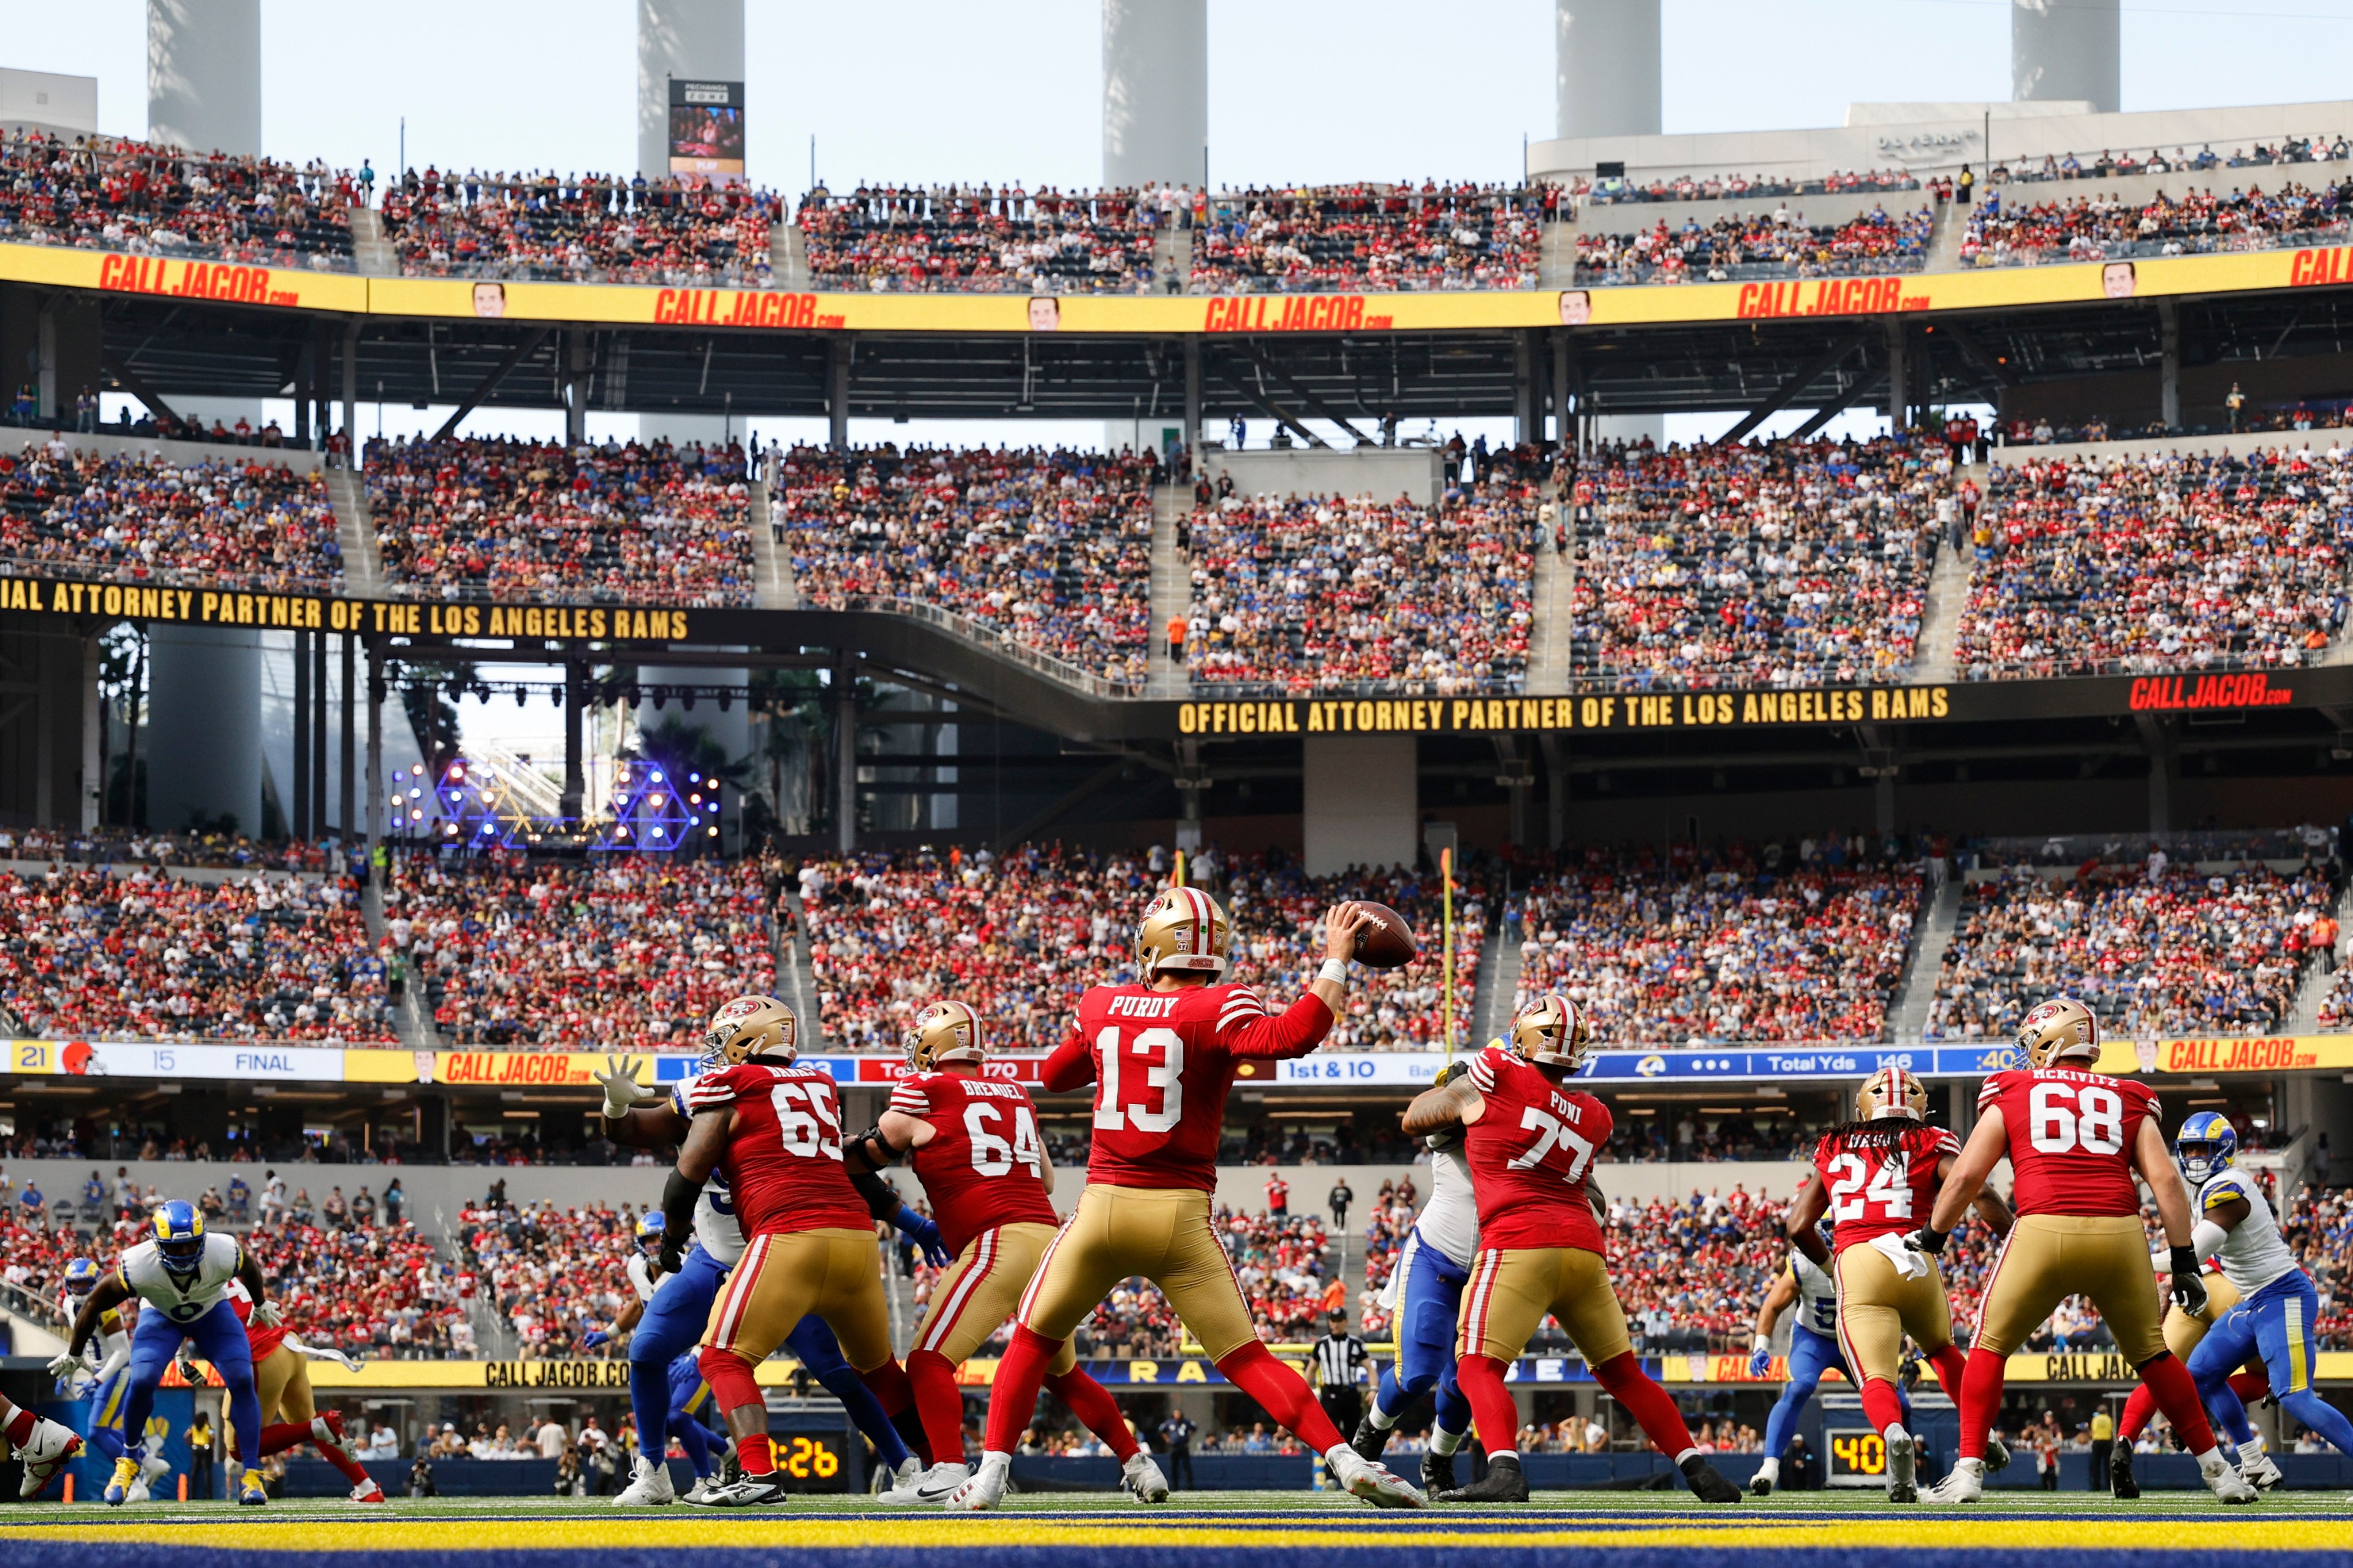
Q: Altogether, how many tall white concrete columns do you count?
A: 5